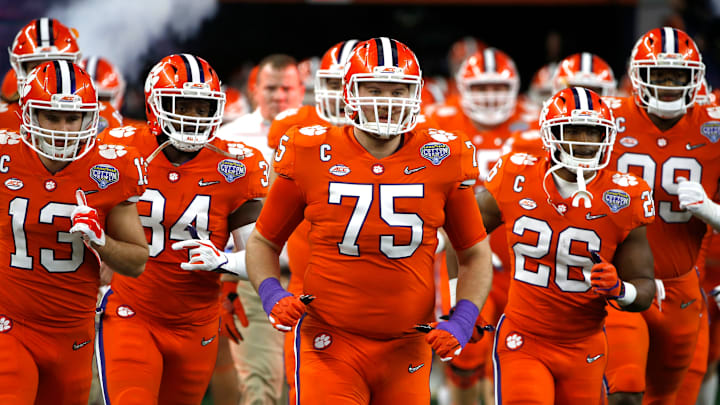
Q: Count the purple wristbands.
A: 2